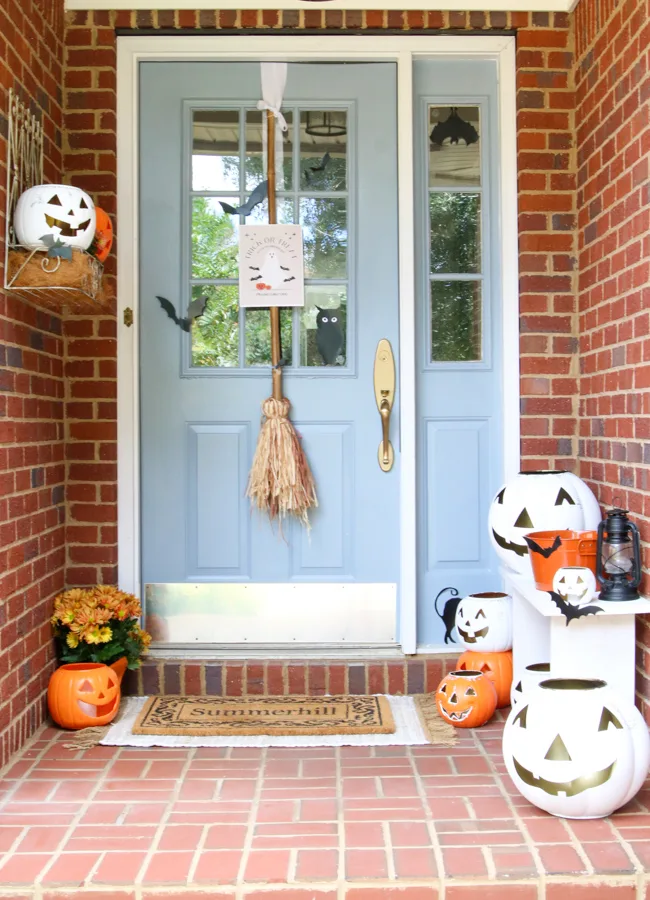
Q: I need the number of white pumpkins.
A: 6